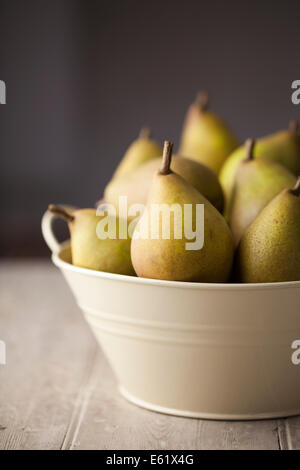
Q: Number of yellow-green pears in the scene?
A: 8